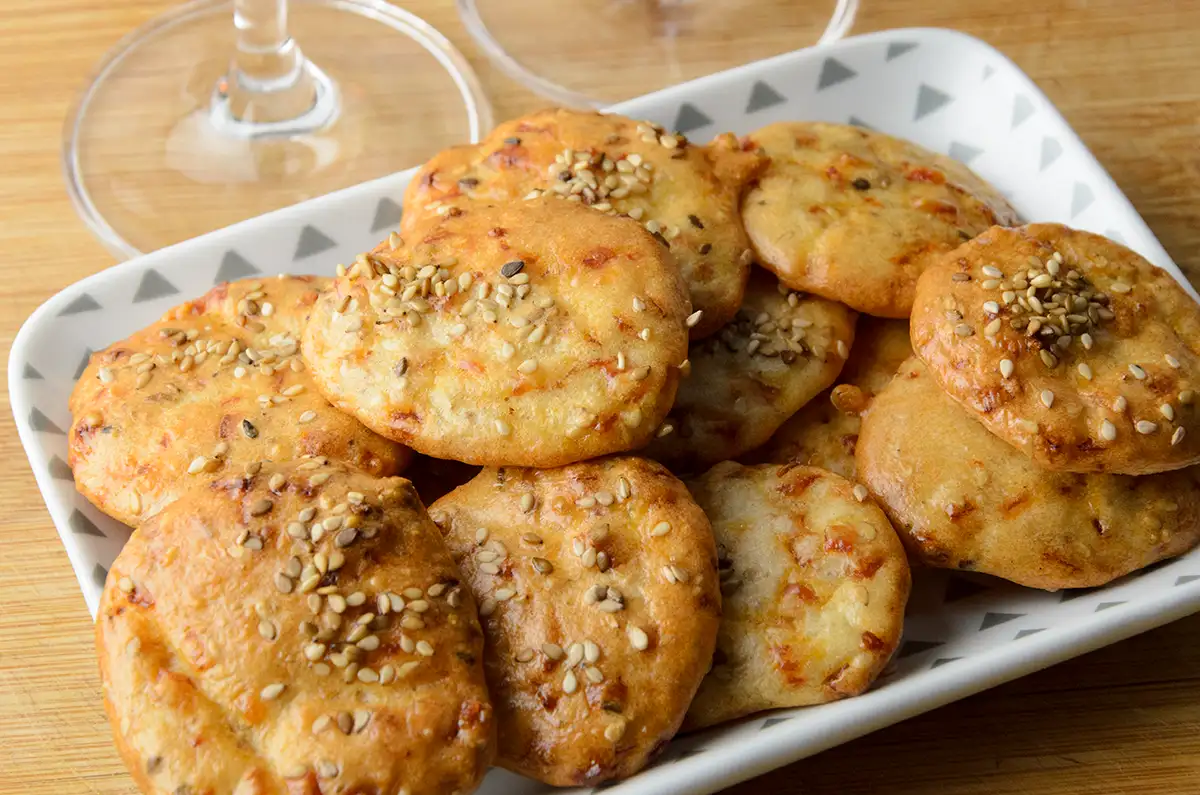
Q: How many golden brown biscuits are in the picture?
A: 11